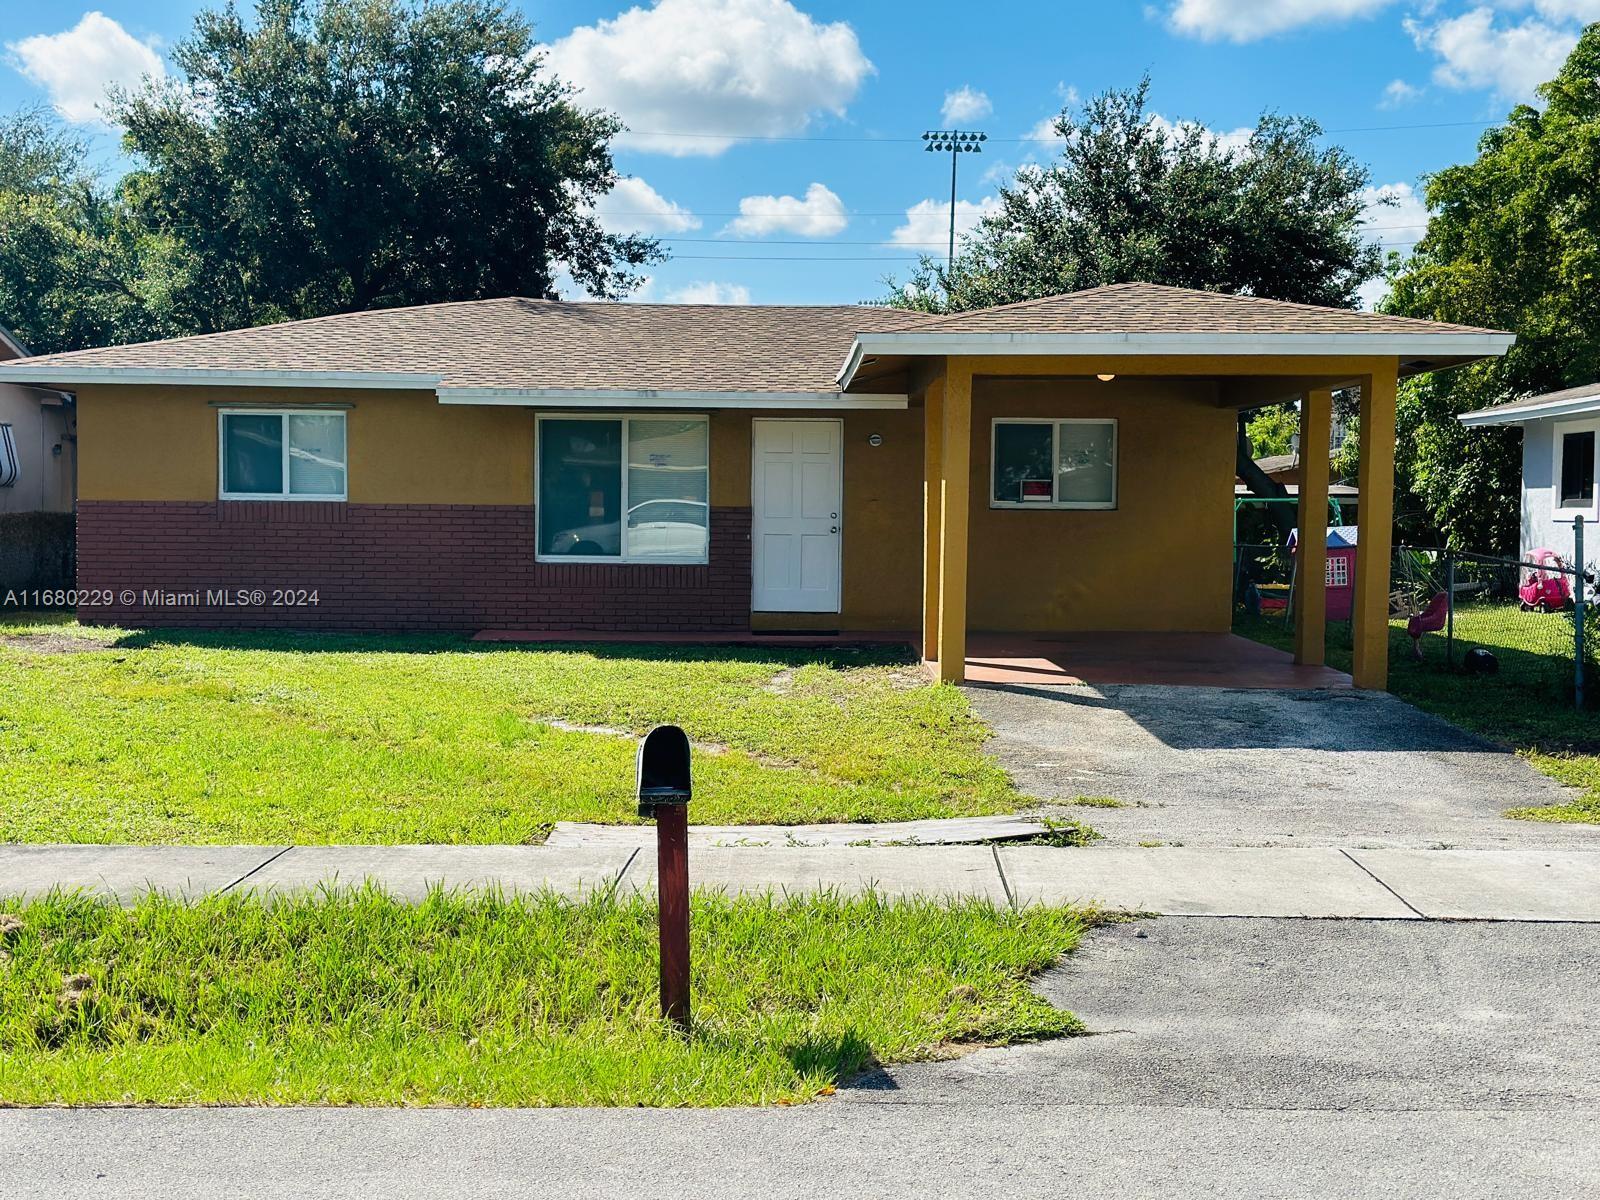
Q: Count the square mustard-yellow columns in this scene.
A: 4